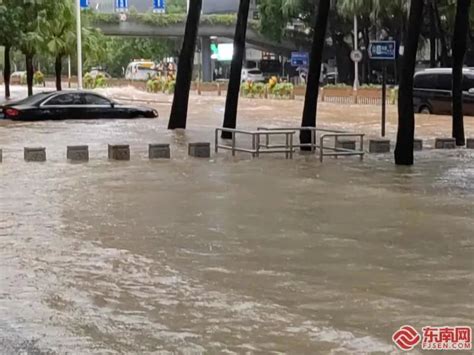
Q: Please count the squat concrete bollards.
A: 11